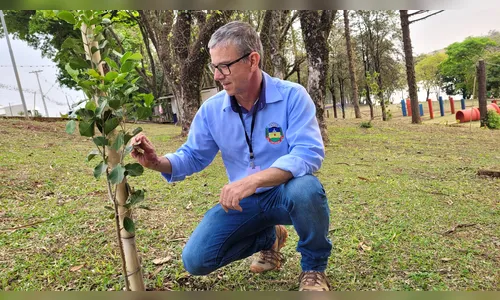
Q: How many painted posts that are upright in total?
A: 7